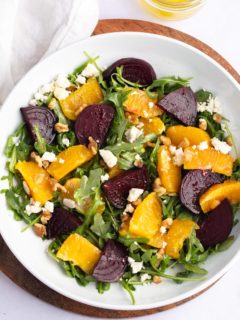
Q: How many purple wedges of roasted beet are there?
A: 9